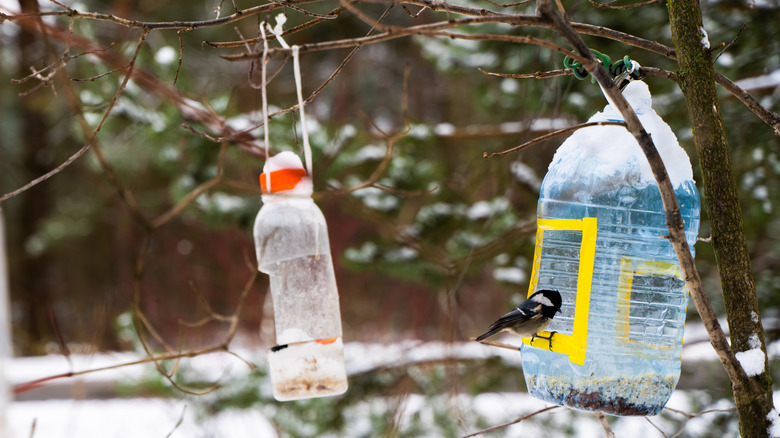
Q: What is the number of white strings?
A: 2